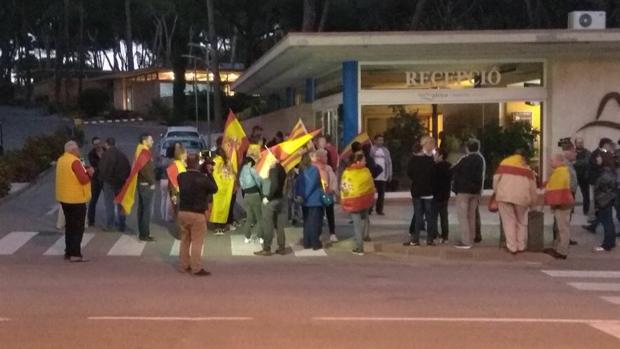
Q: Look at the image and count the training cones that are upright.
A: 0